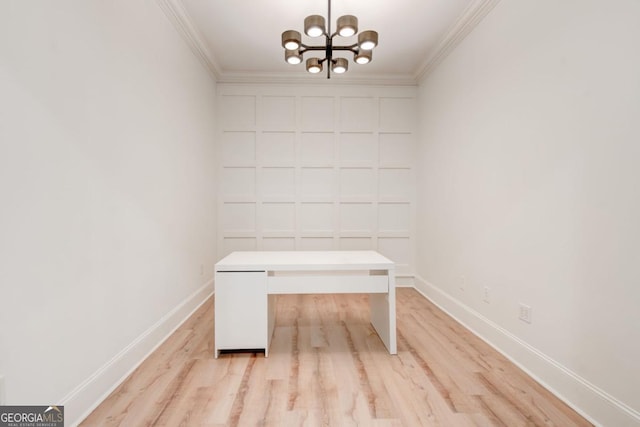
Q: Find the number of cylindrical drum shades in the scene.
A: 8